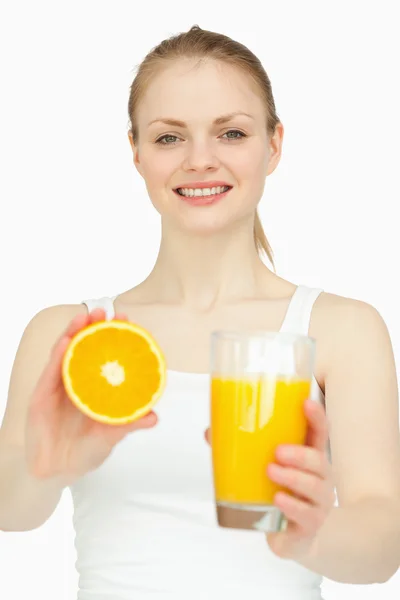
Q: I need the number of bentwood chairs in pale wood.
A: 0